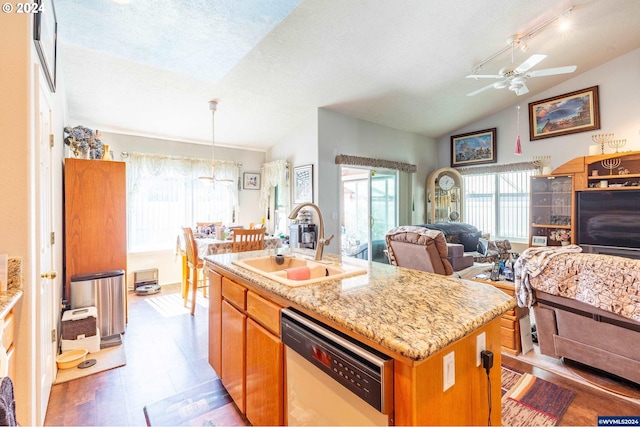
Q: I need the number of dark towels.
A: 1